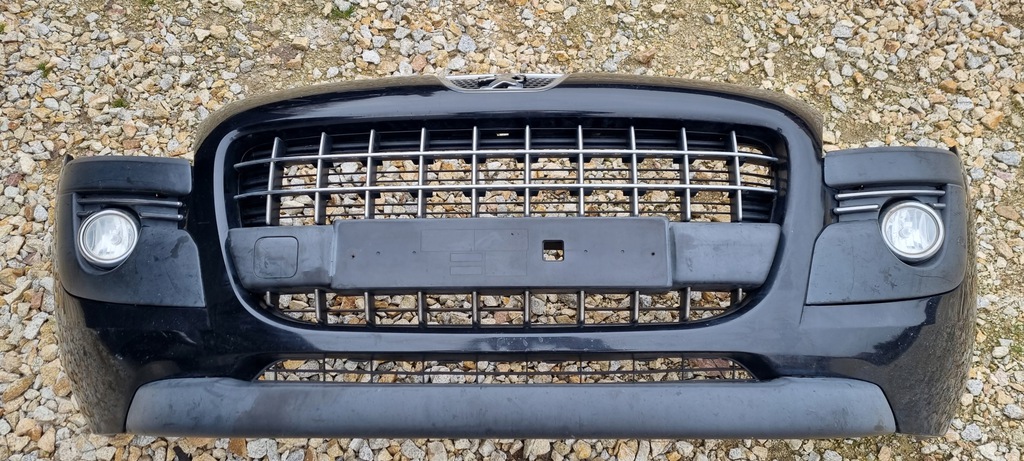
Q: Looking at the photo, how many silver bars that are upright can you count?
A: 10